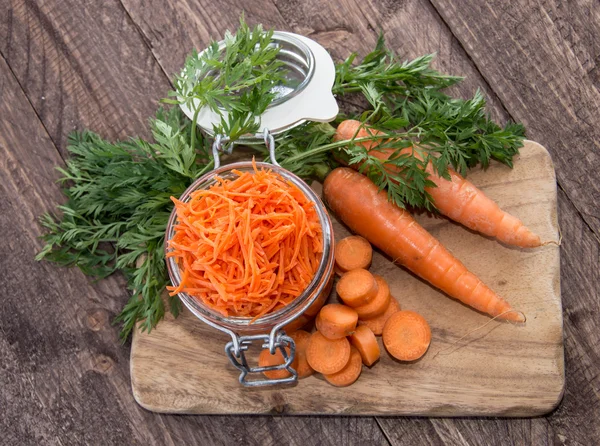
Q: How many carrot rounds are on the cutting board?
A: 11